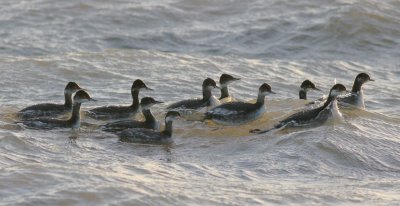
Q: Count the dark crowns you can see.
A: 11